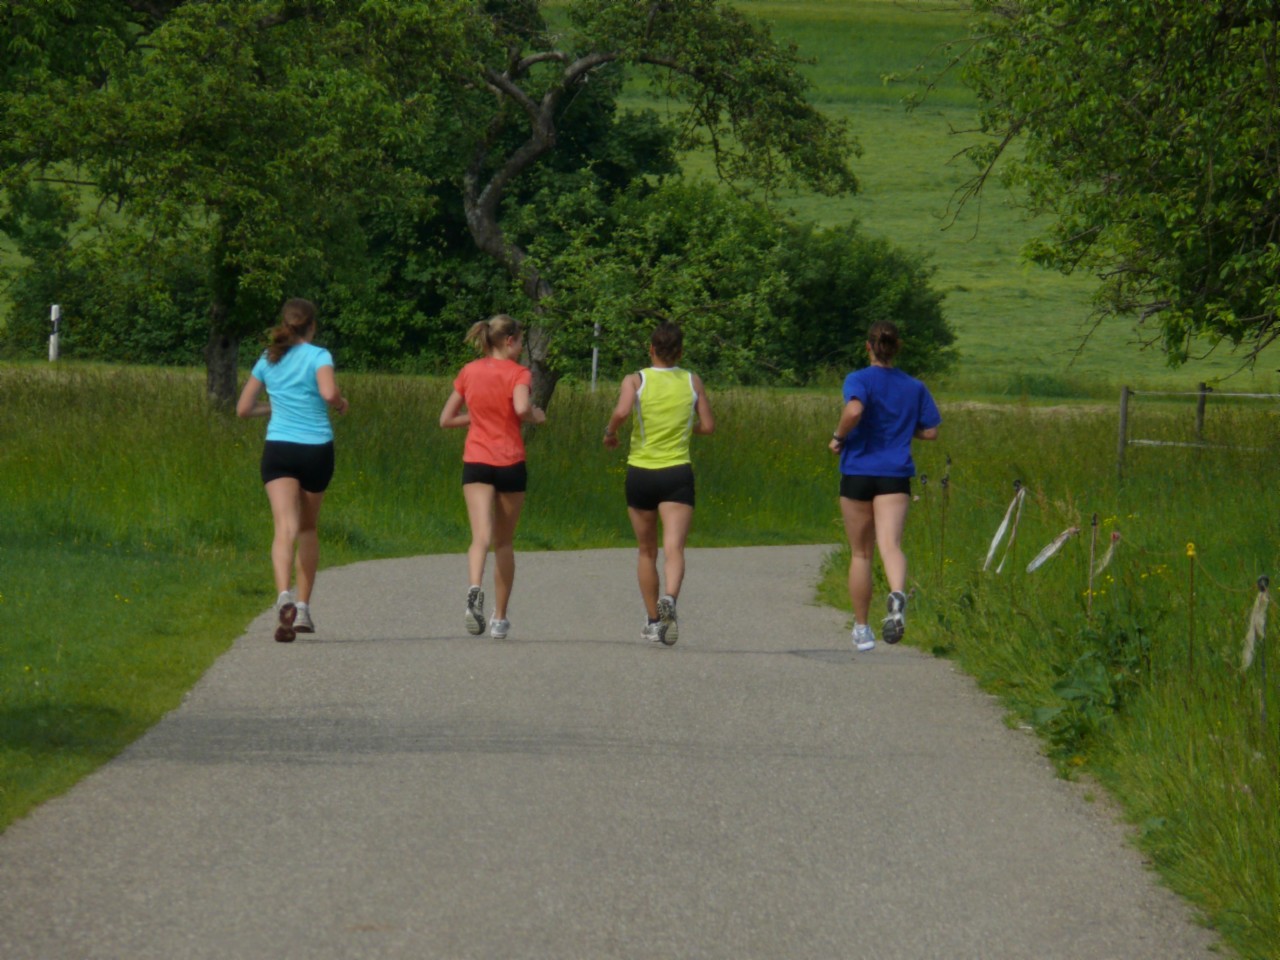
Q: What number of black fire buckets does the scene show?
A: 0